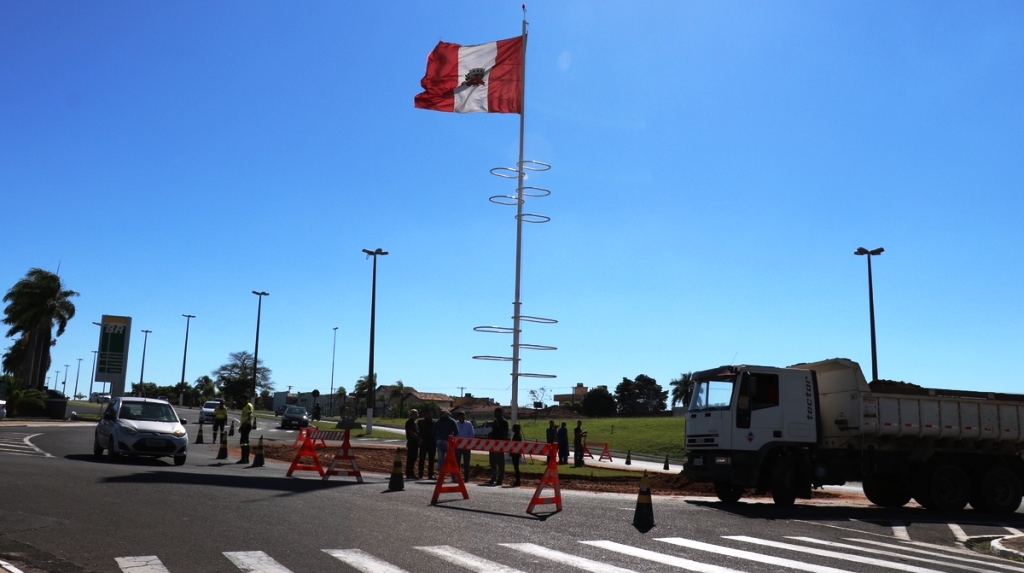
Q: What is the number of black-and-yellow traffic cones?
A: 9